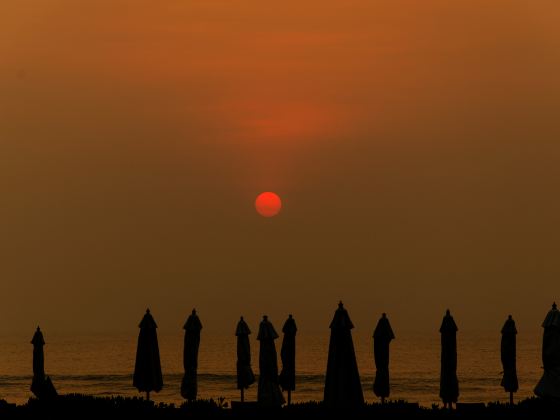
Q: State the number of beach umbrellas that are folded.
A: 11